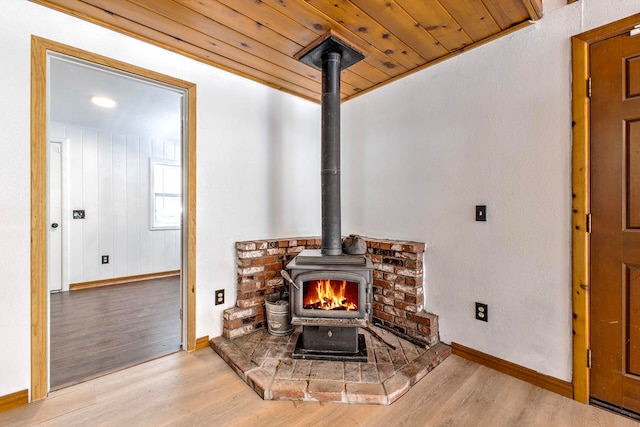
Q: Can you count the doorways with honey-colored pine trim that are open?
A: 1